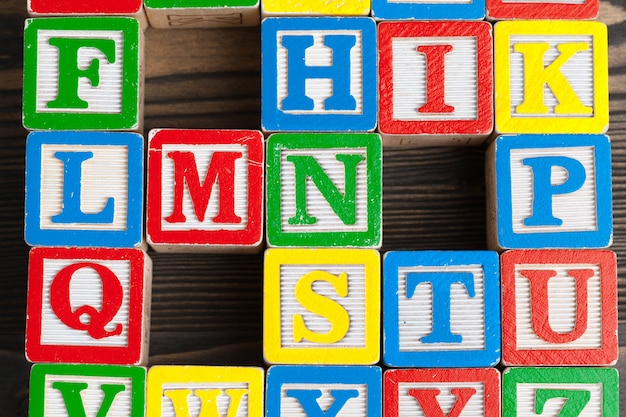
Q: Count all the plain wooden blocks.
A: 0